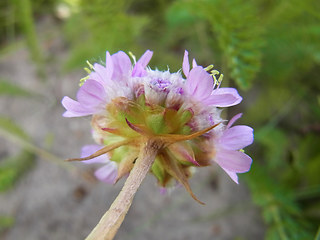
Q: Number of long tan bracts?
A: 3